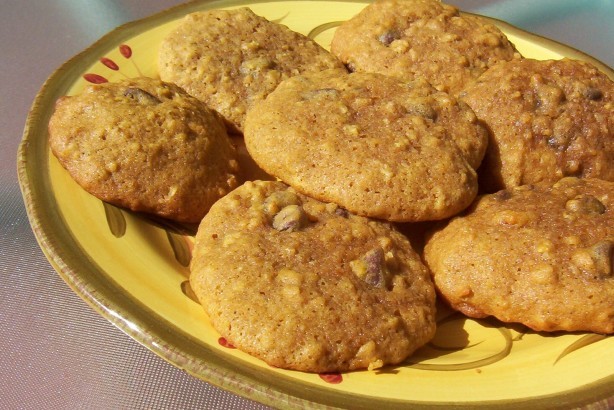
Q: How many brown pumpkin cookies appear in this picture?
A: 7